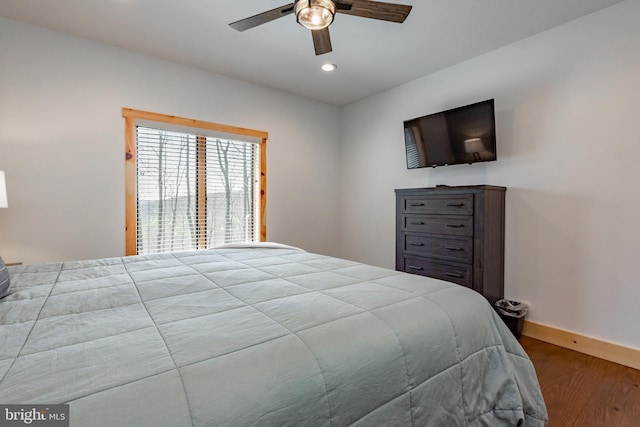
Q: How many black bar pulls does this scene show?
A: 8